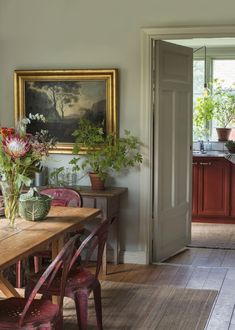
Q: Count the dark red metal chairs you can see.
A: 3